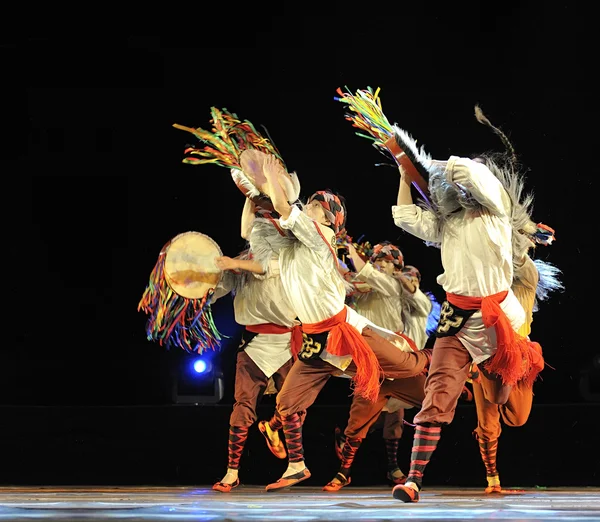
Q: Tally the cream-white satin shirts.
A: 5